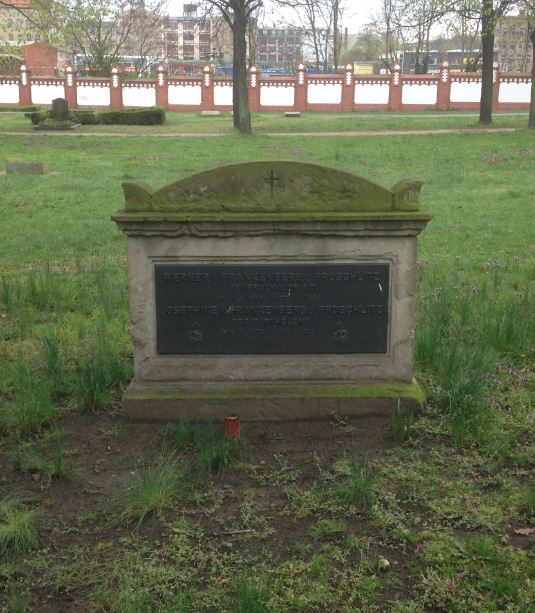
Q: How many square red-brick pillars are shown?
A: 11